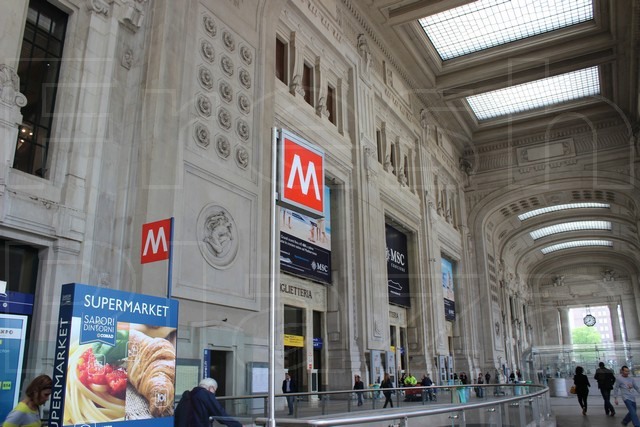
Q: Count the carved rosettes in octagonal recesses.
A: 15